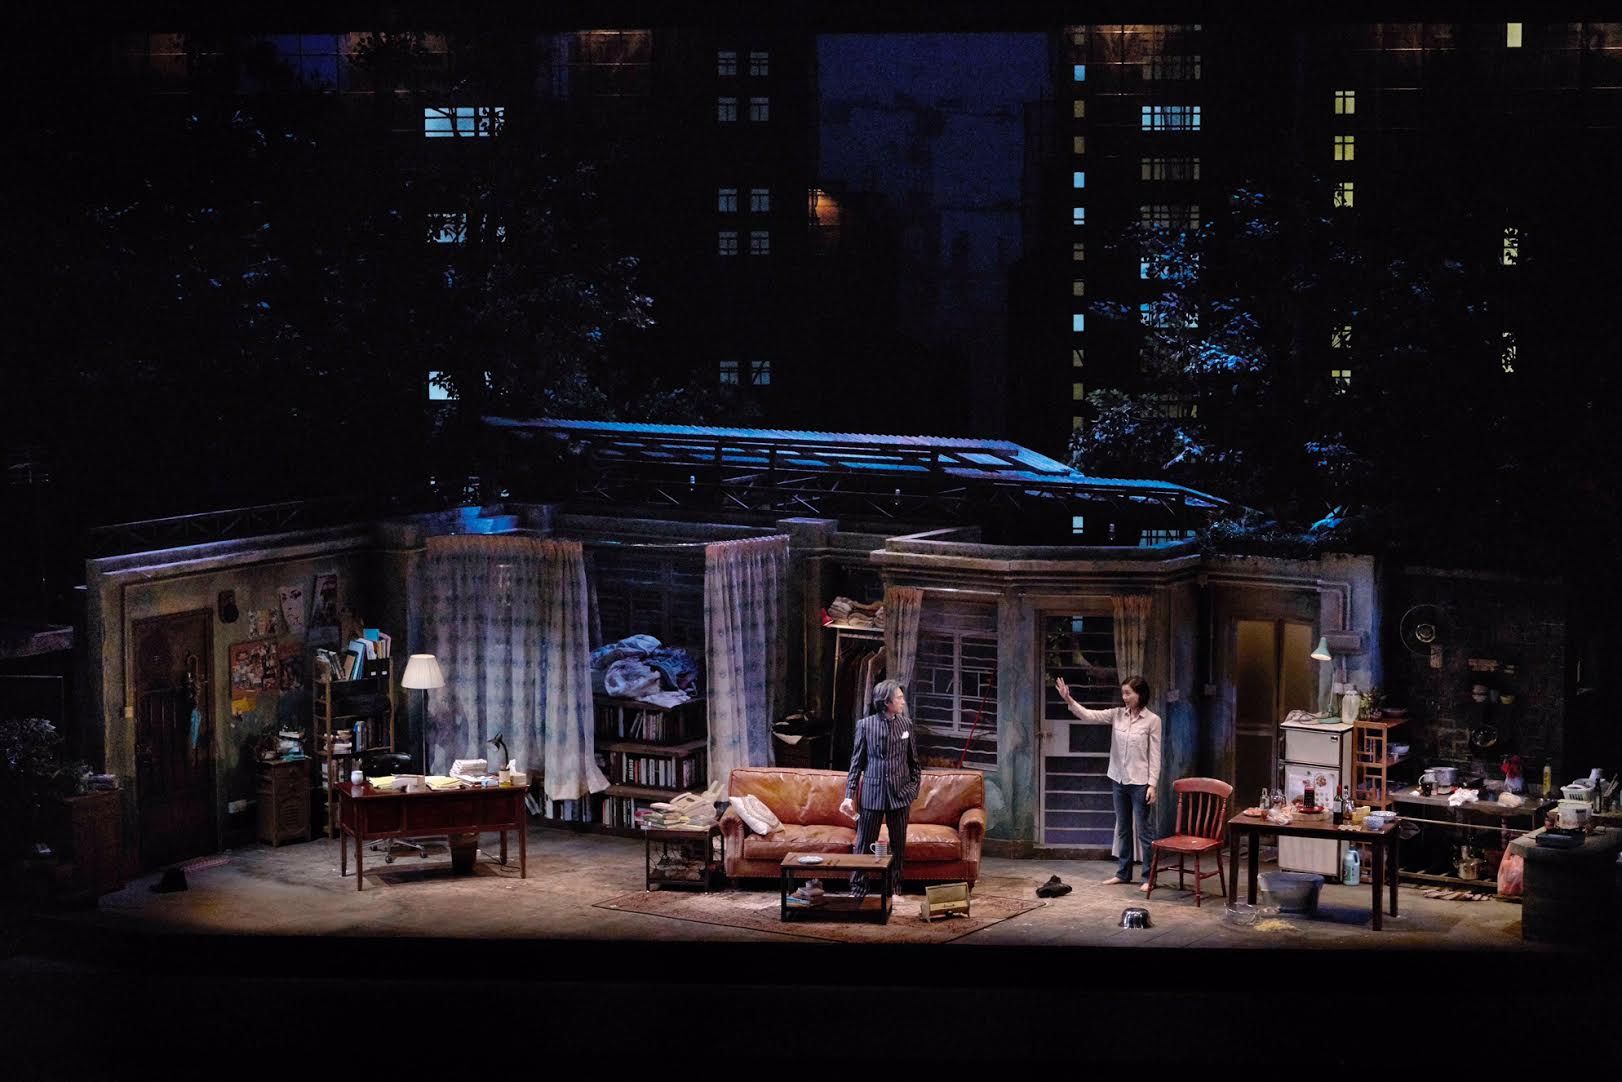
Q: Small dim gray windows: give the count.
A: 10